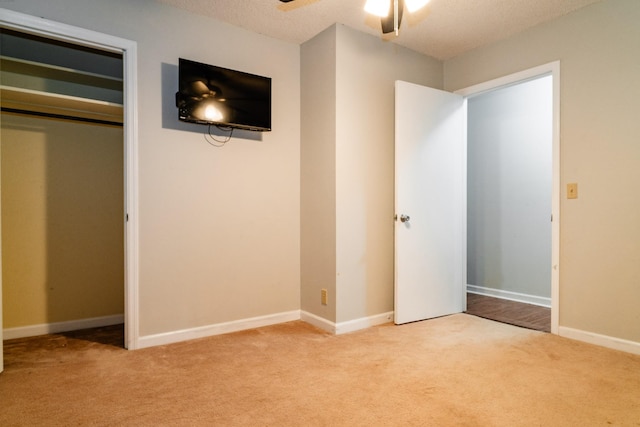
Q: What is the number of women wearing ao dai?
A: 0